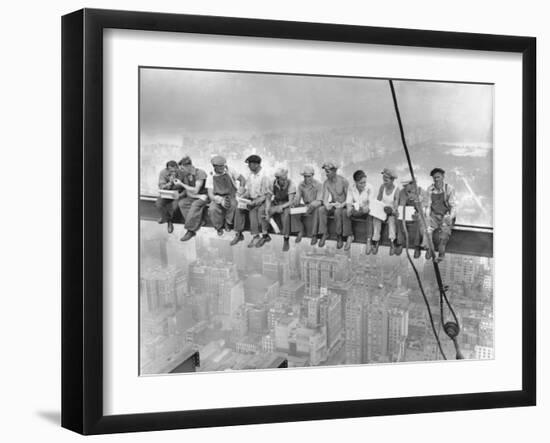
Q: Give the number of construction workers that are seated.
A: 11